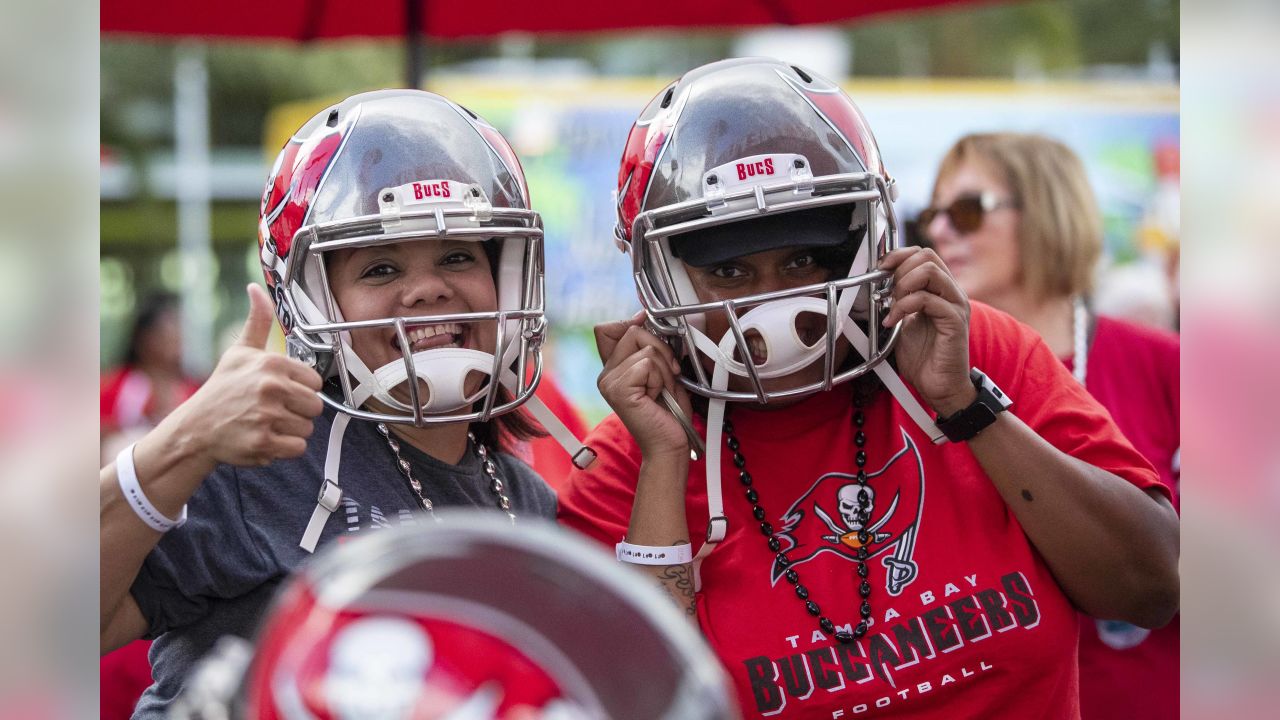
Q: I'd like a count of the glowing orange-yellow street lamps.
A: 0